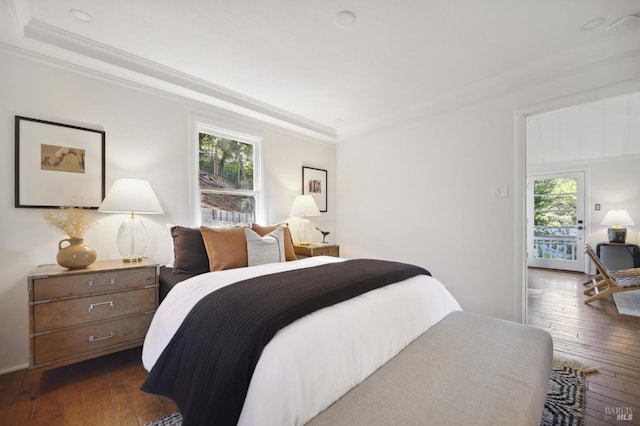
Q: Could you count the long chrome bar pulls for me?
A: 3